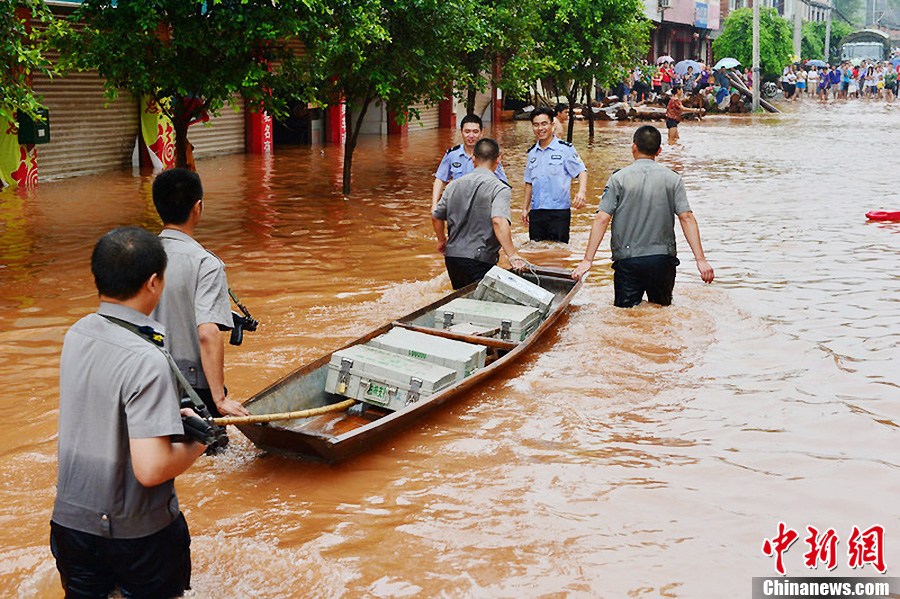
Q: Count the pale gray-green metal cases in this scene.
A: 4